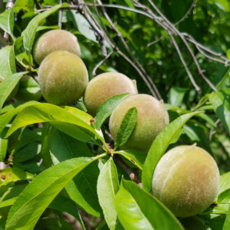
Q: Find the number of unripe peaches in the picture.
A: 5